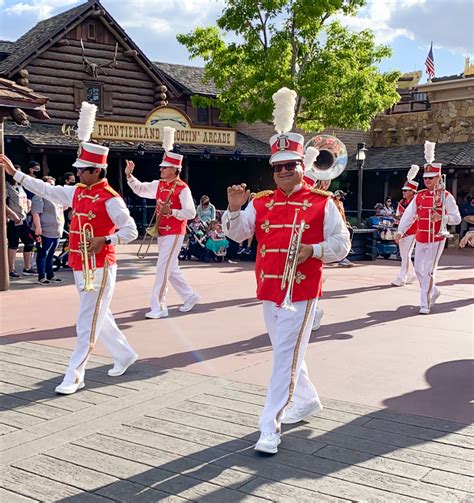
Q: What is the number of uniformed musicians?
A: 6